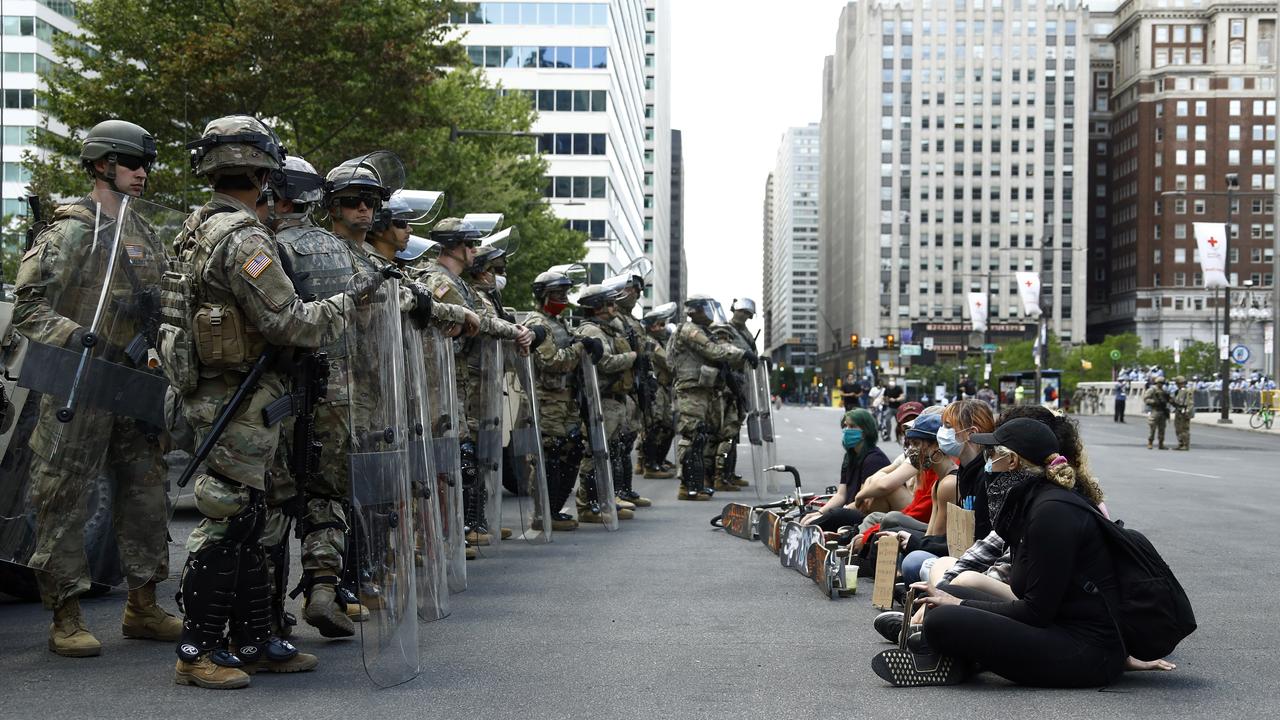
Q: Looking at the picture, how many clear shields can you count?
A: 9